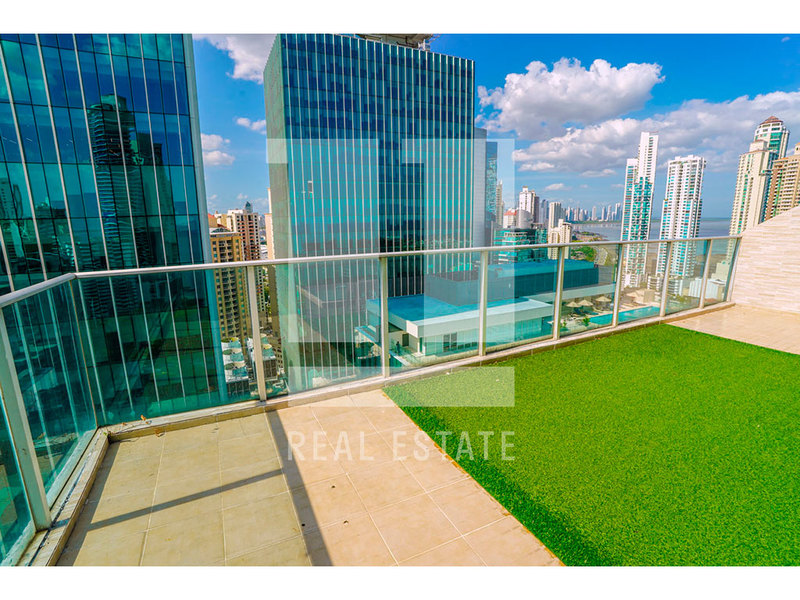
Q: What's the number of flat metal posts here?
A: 9